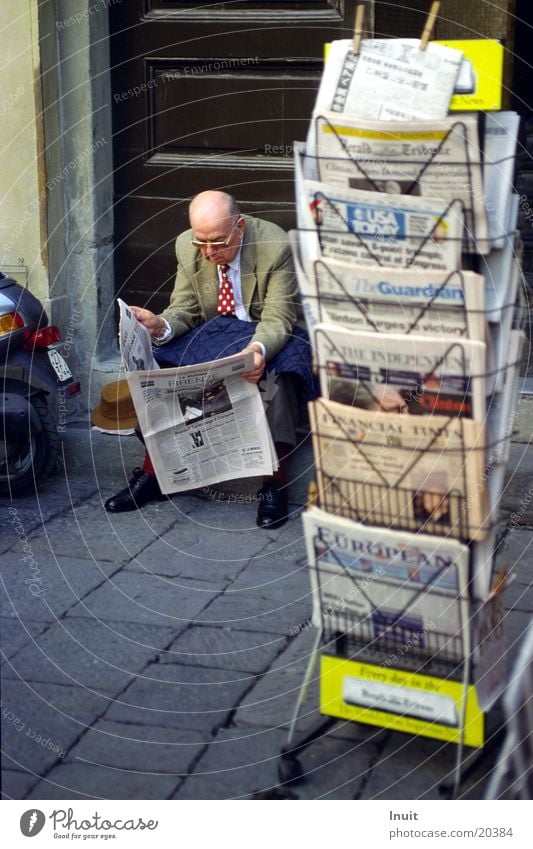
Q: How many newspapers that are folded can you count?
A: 7